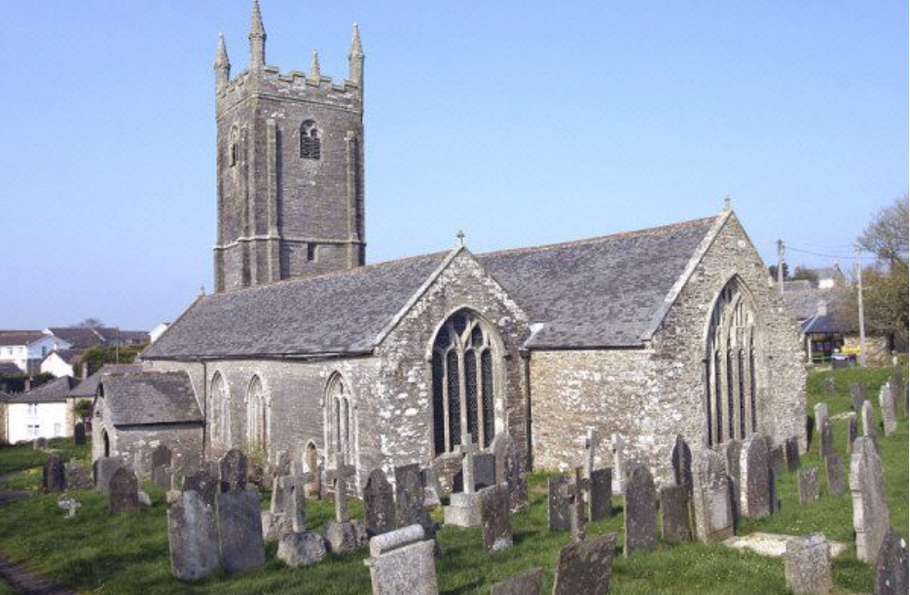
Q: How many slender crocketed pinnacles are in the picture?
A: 4